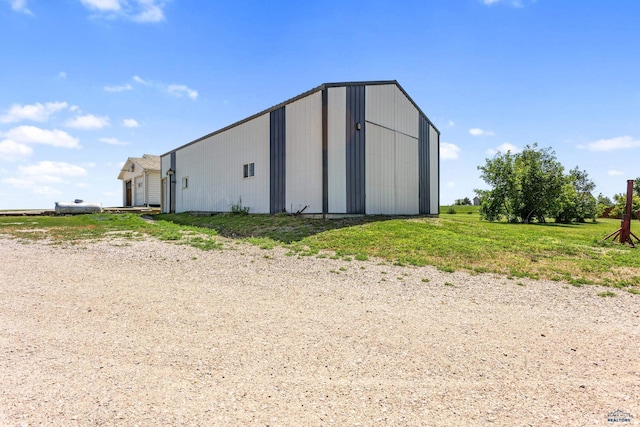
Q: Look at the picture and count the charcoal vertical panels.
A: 4